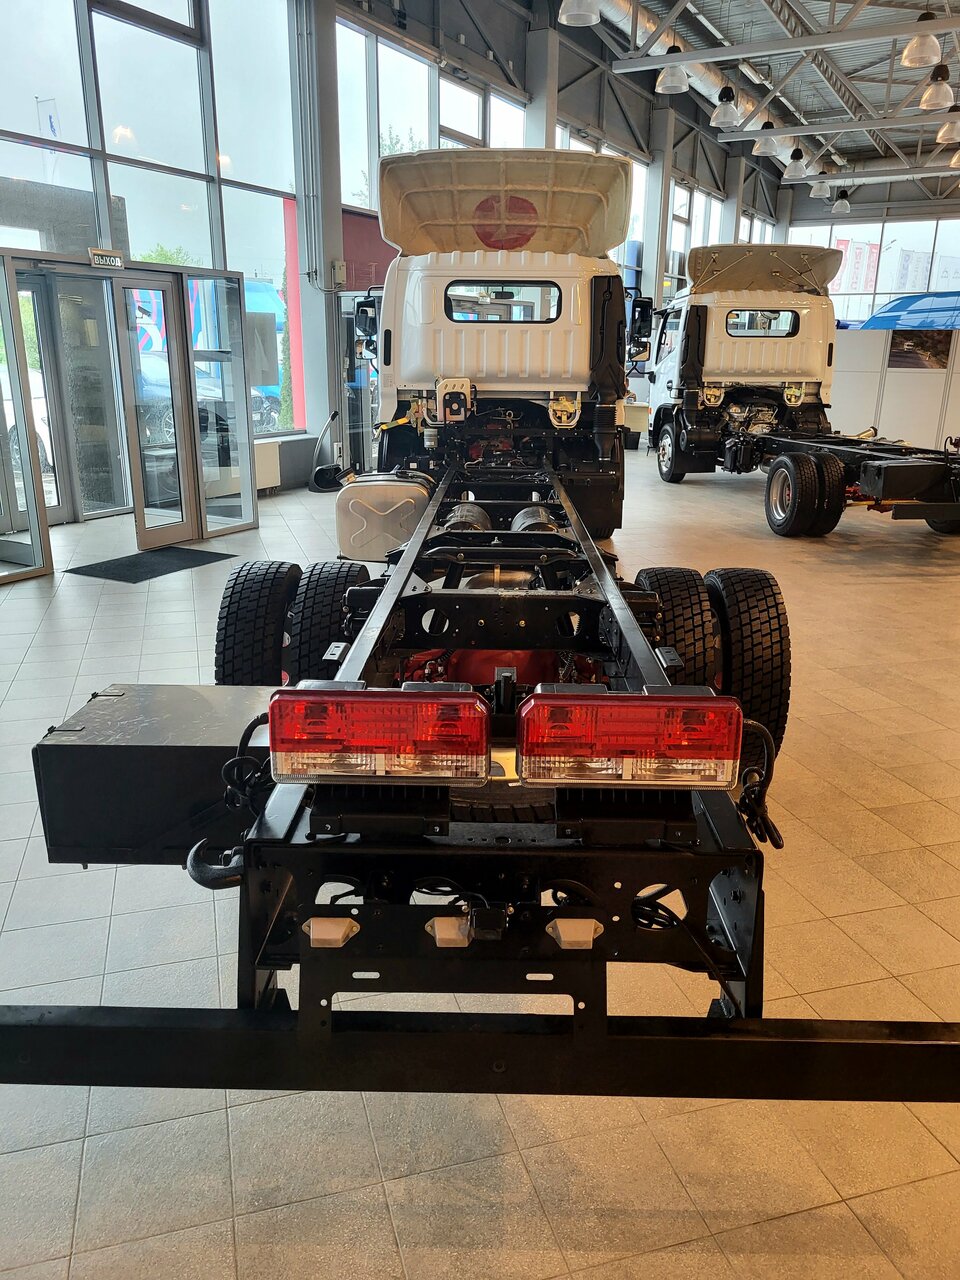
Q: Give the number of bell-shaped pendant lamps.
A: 11